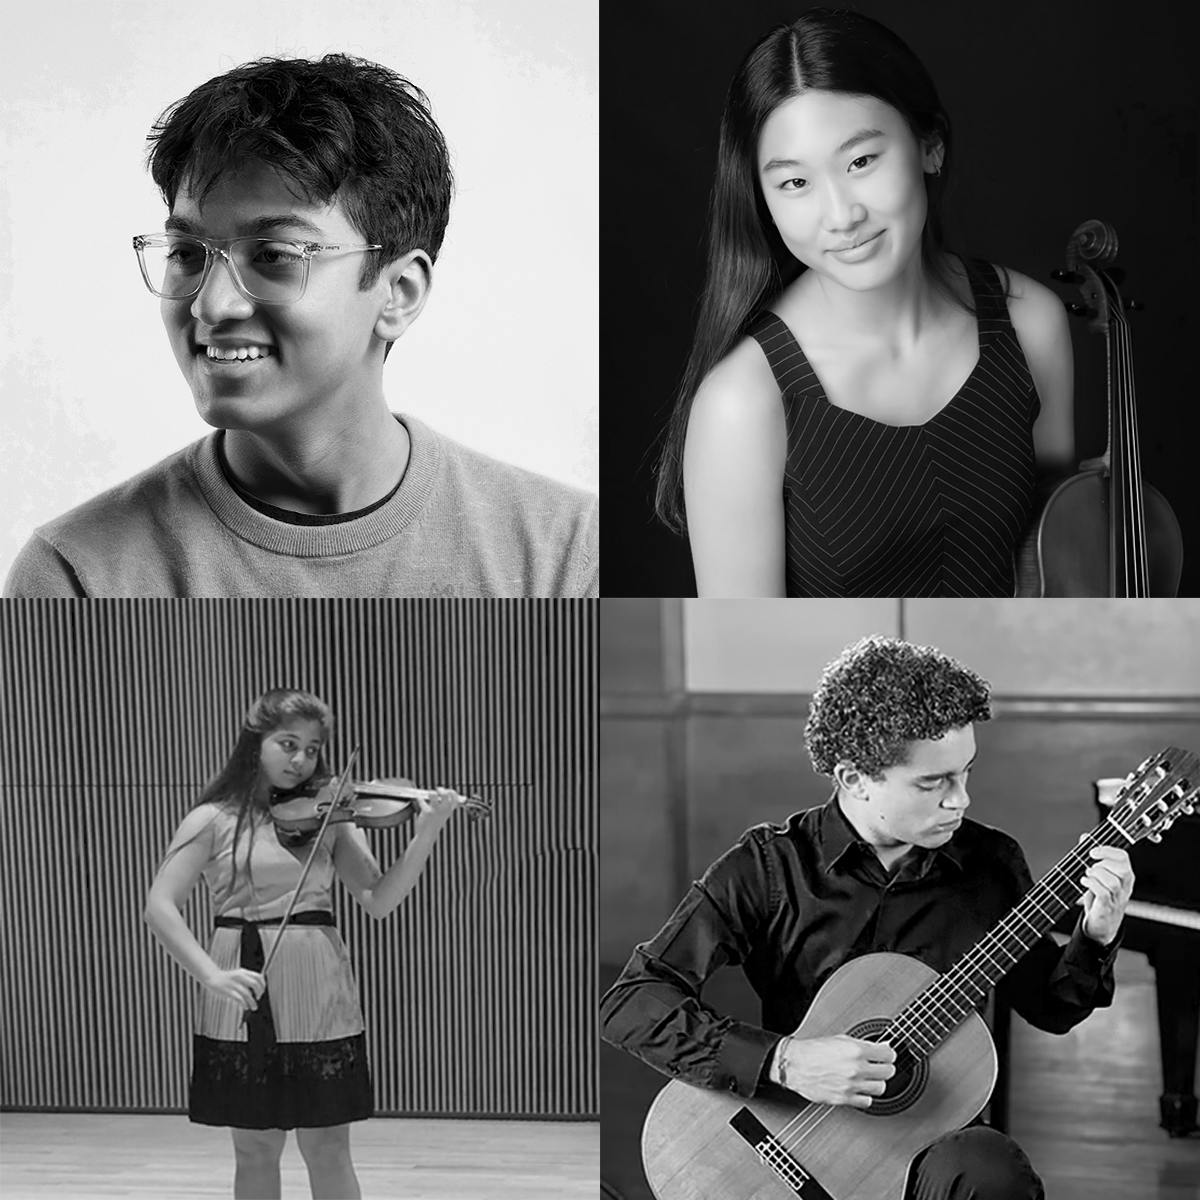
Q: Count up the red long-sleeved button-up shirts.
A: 0